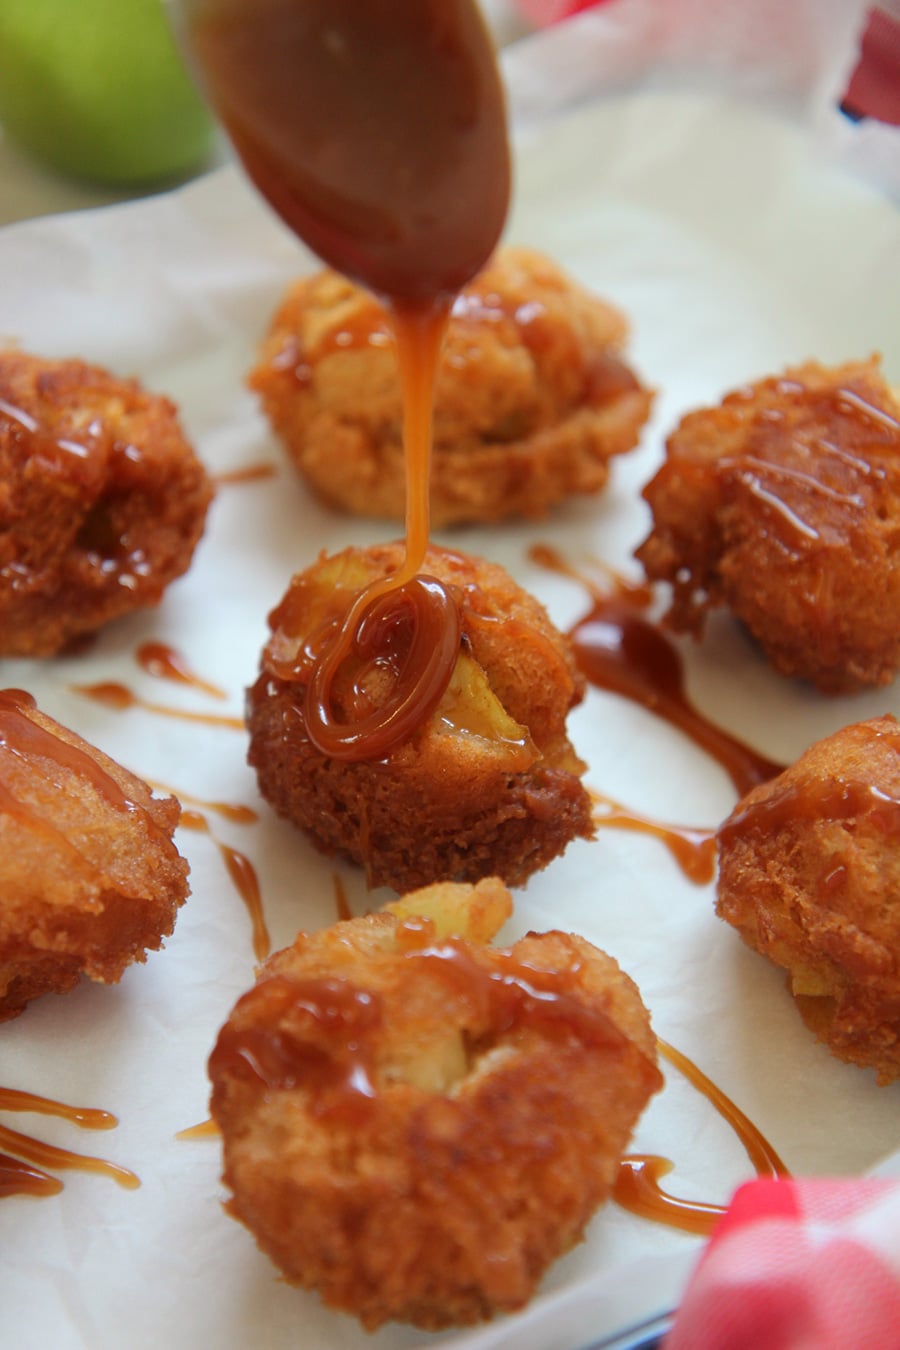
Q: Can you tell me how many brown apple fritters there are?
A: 7